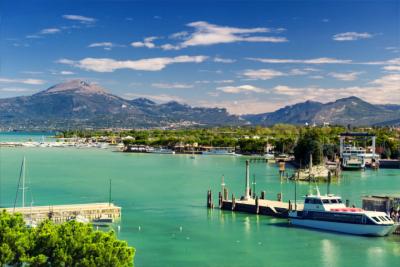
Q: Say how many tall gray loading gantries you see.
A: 1